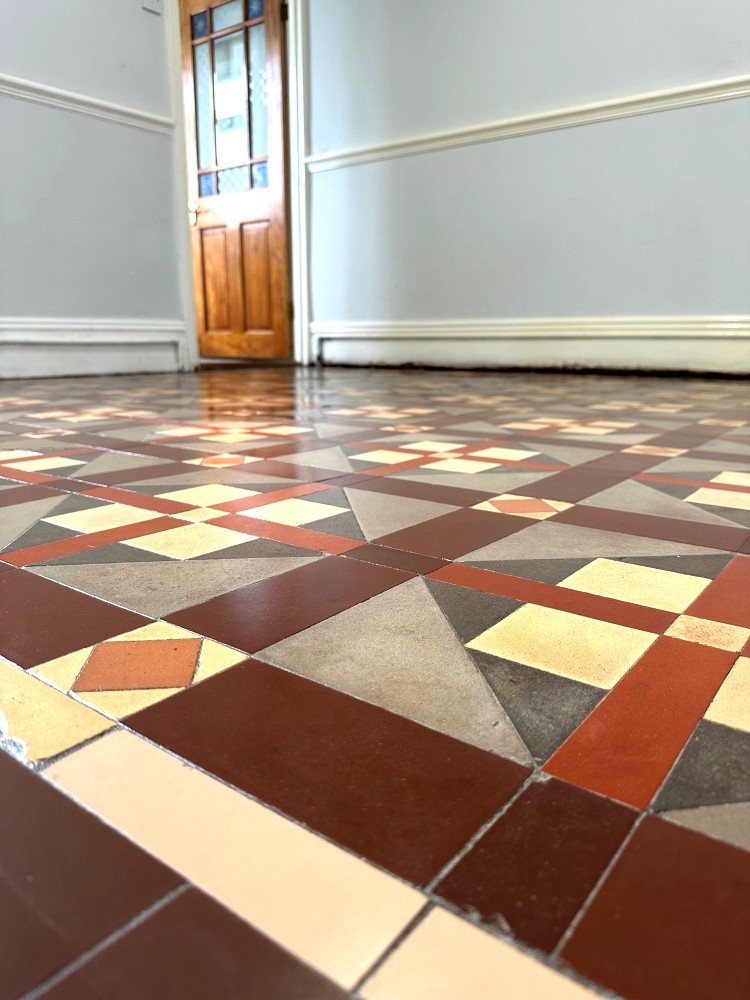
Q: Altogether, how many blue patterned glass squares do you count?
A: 4